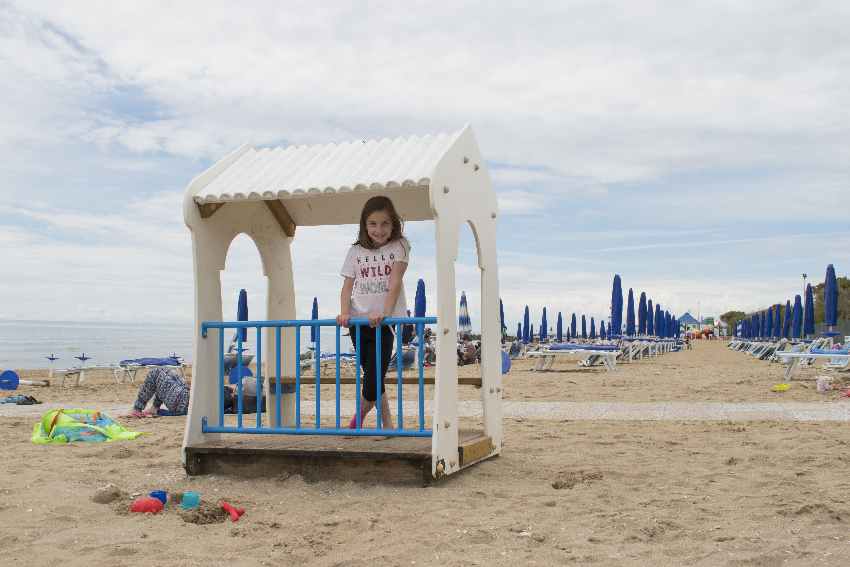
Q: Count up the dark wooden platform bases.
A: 1